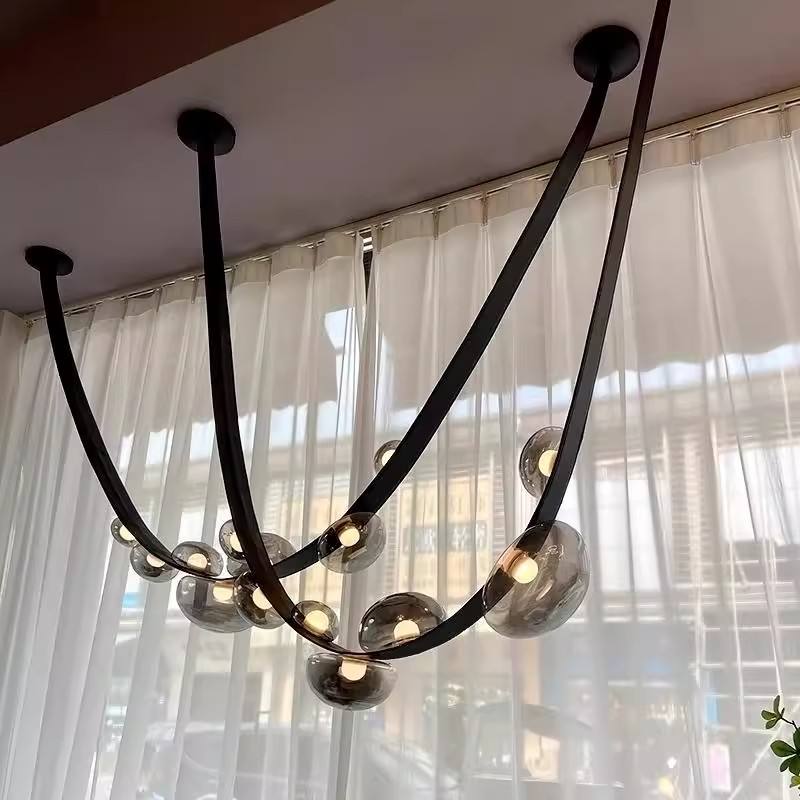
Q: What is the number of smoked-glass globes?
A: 14